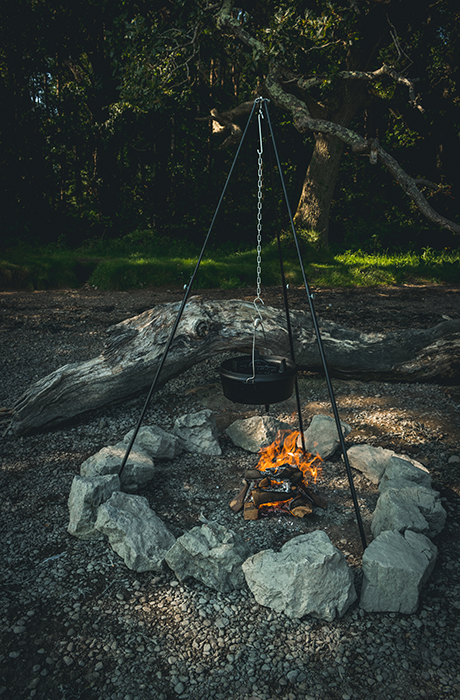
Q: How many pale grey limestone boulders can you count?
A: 13